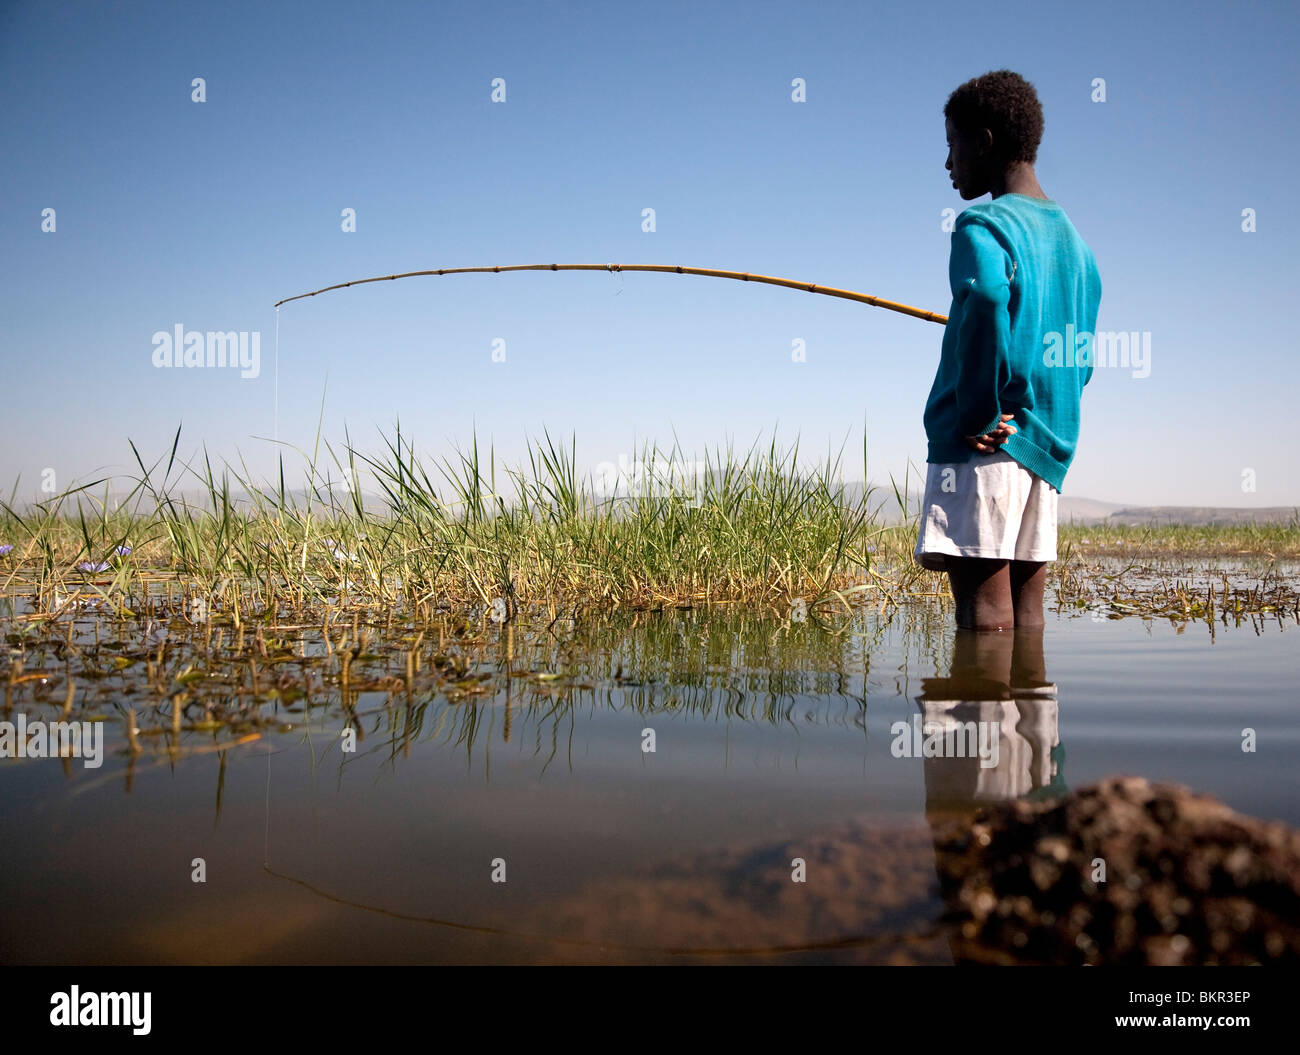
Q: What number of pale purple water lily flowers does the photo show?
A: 3